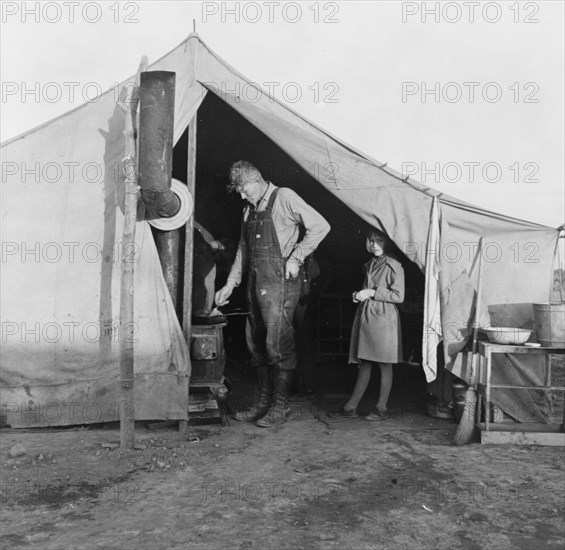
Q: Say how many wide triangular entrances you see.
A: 1